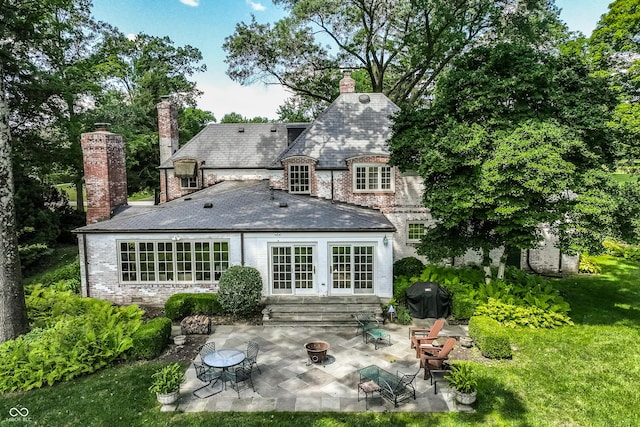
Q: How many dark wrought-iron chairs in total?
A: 6